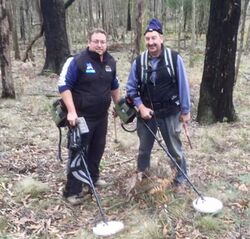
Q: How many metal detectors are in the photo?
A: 2